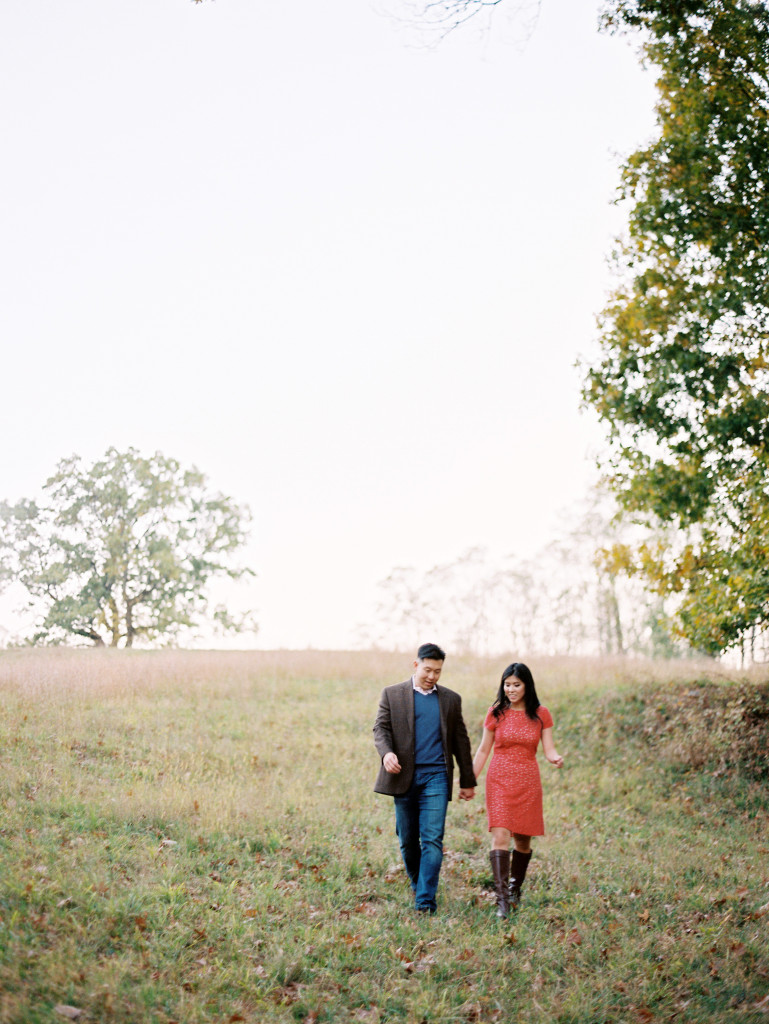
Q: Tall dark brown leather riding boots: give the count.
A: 2